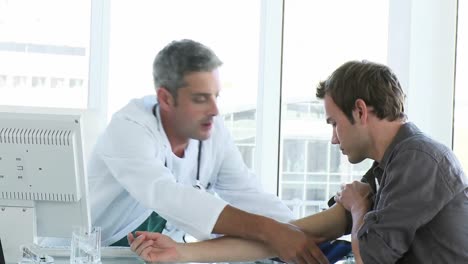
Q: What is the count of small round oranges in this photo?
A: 0